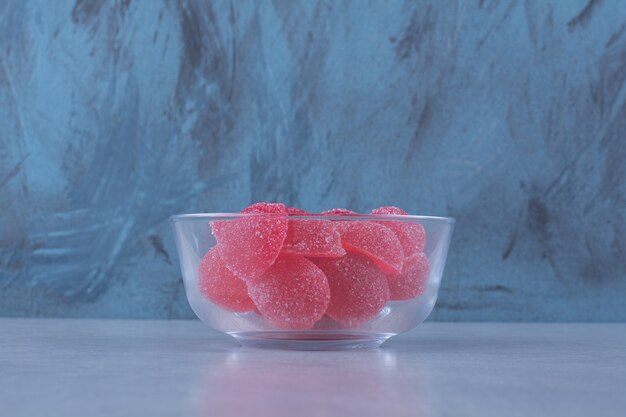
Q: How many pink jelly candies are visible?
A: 8